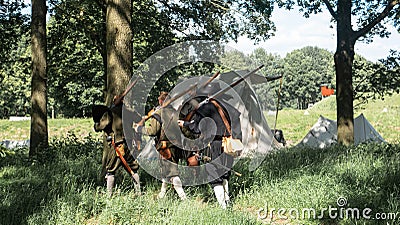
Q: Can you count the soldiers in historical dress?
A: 3